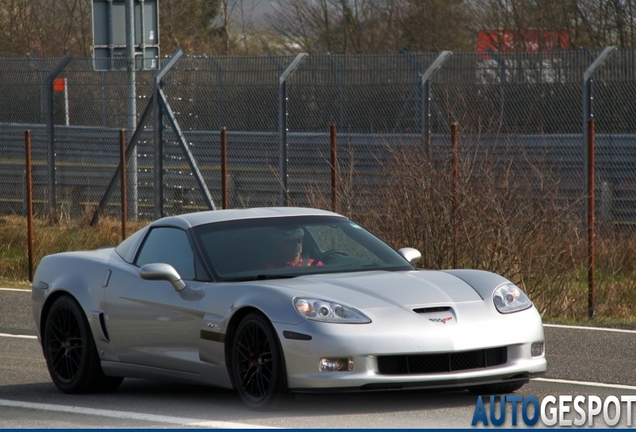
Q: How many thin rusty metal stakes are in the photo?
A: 6